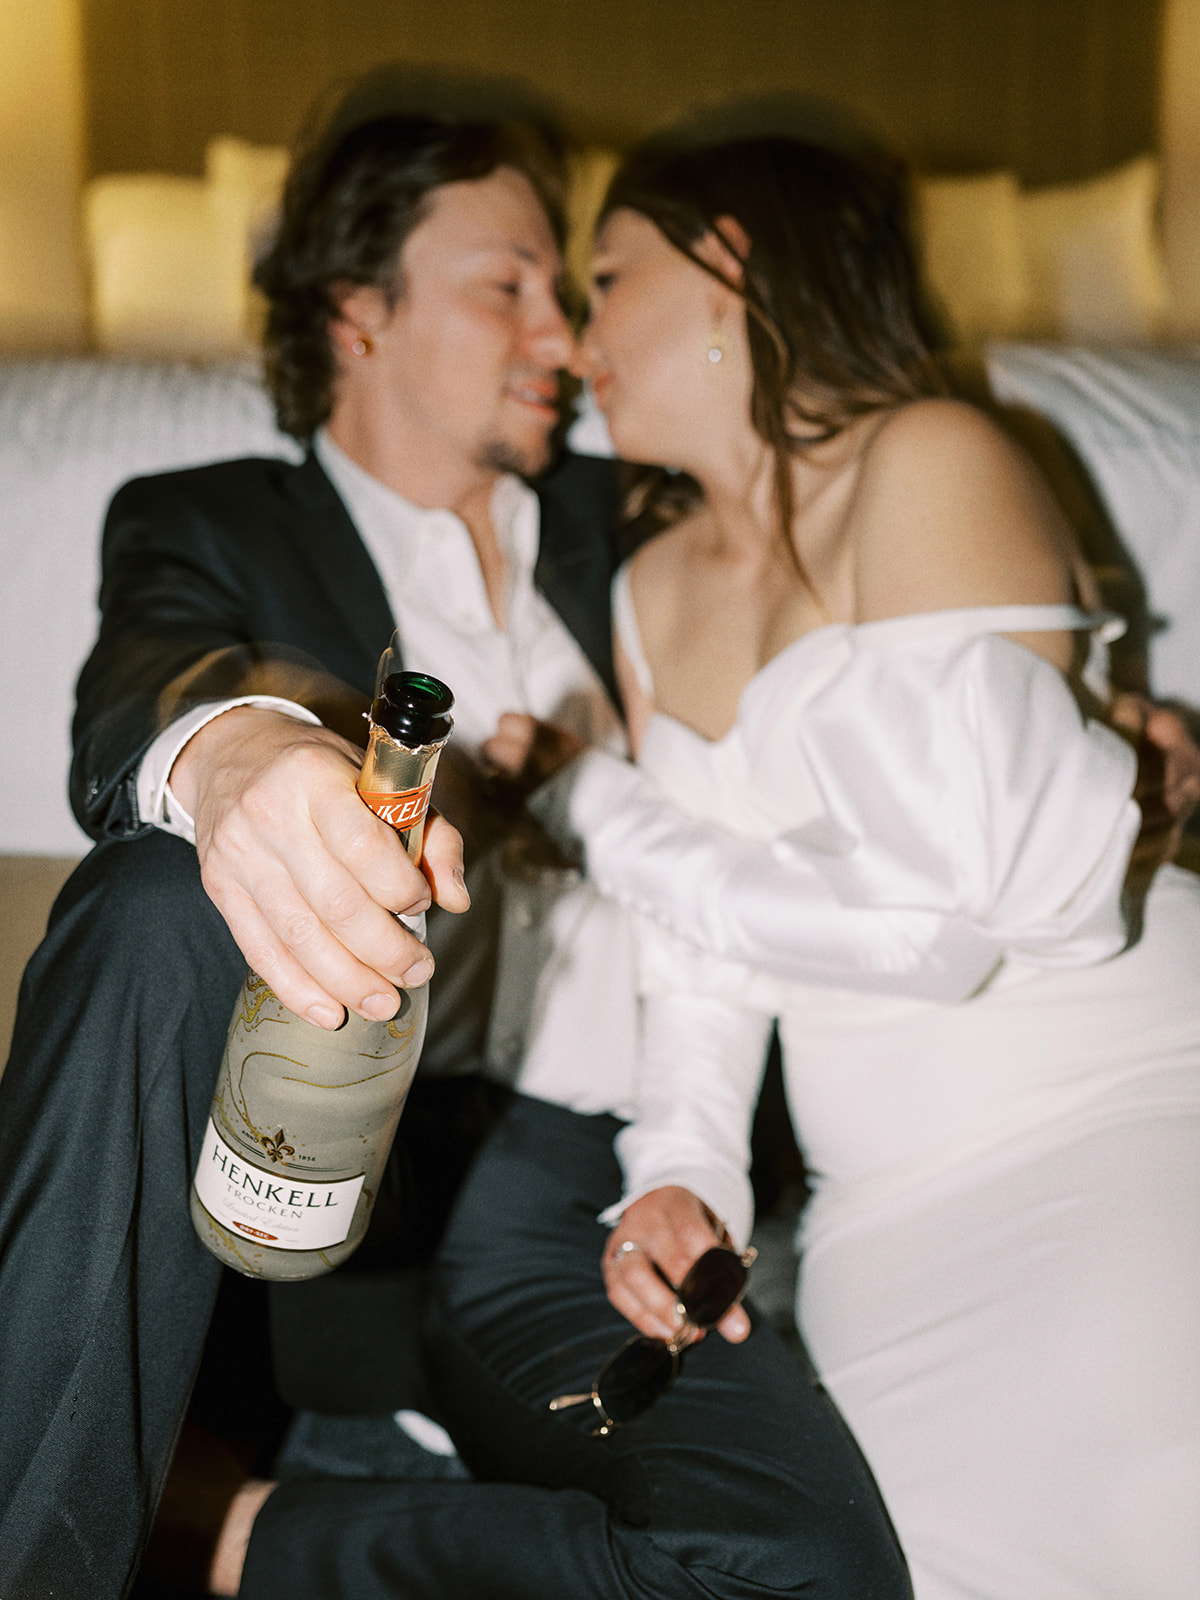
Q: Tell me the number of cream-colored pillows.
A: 5